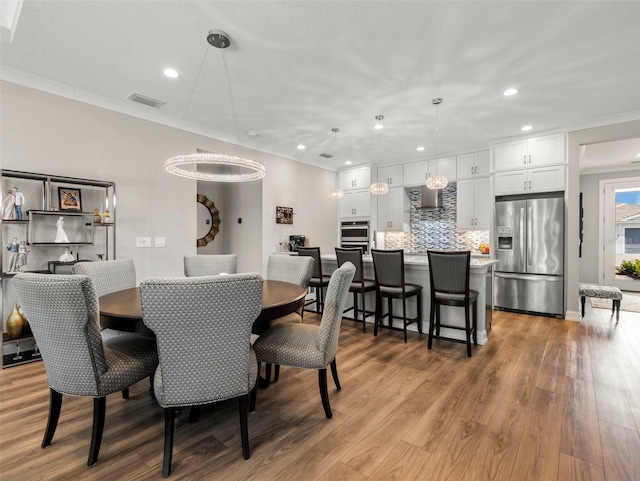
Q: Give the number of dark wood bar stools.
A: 4